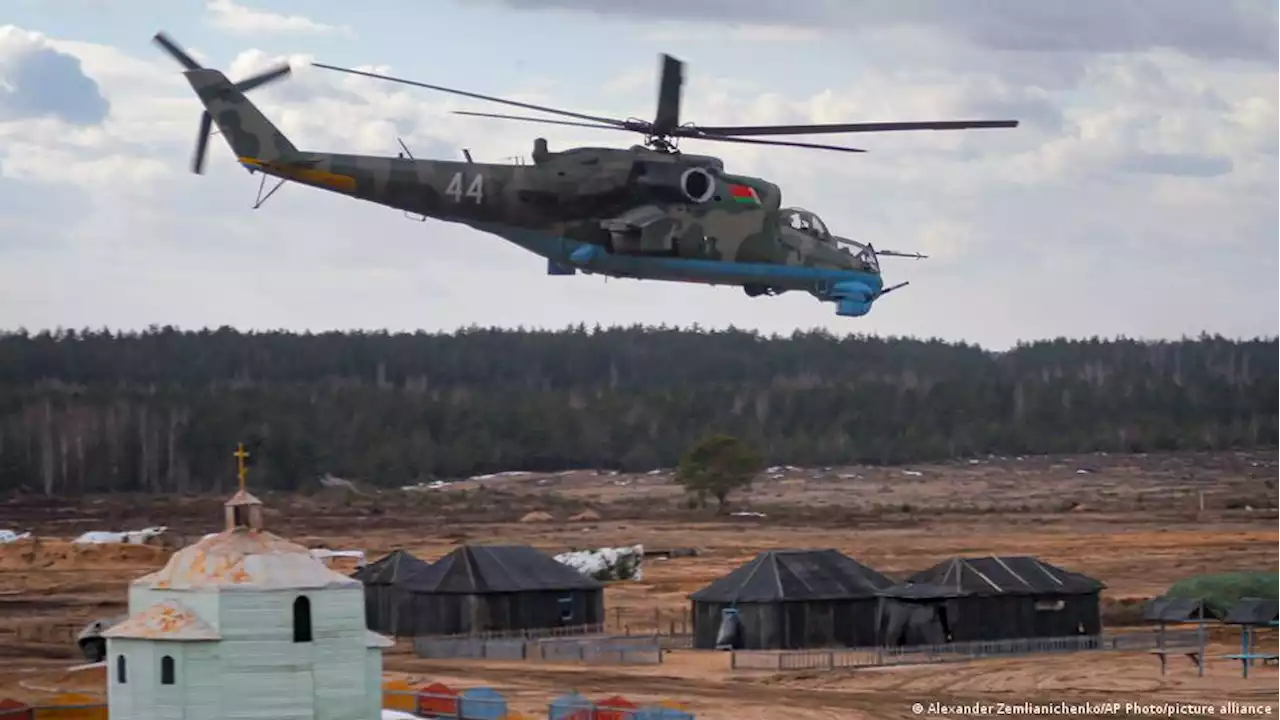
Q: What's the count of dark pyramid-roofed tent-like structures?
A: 4